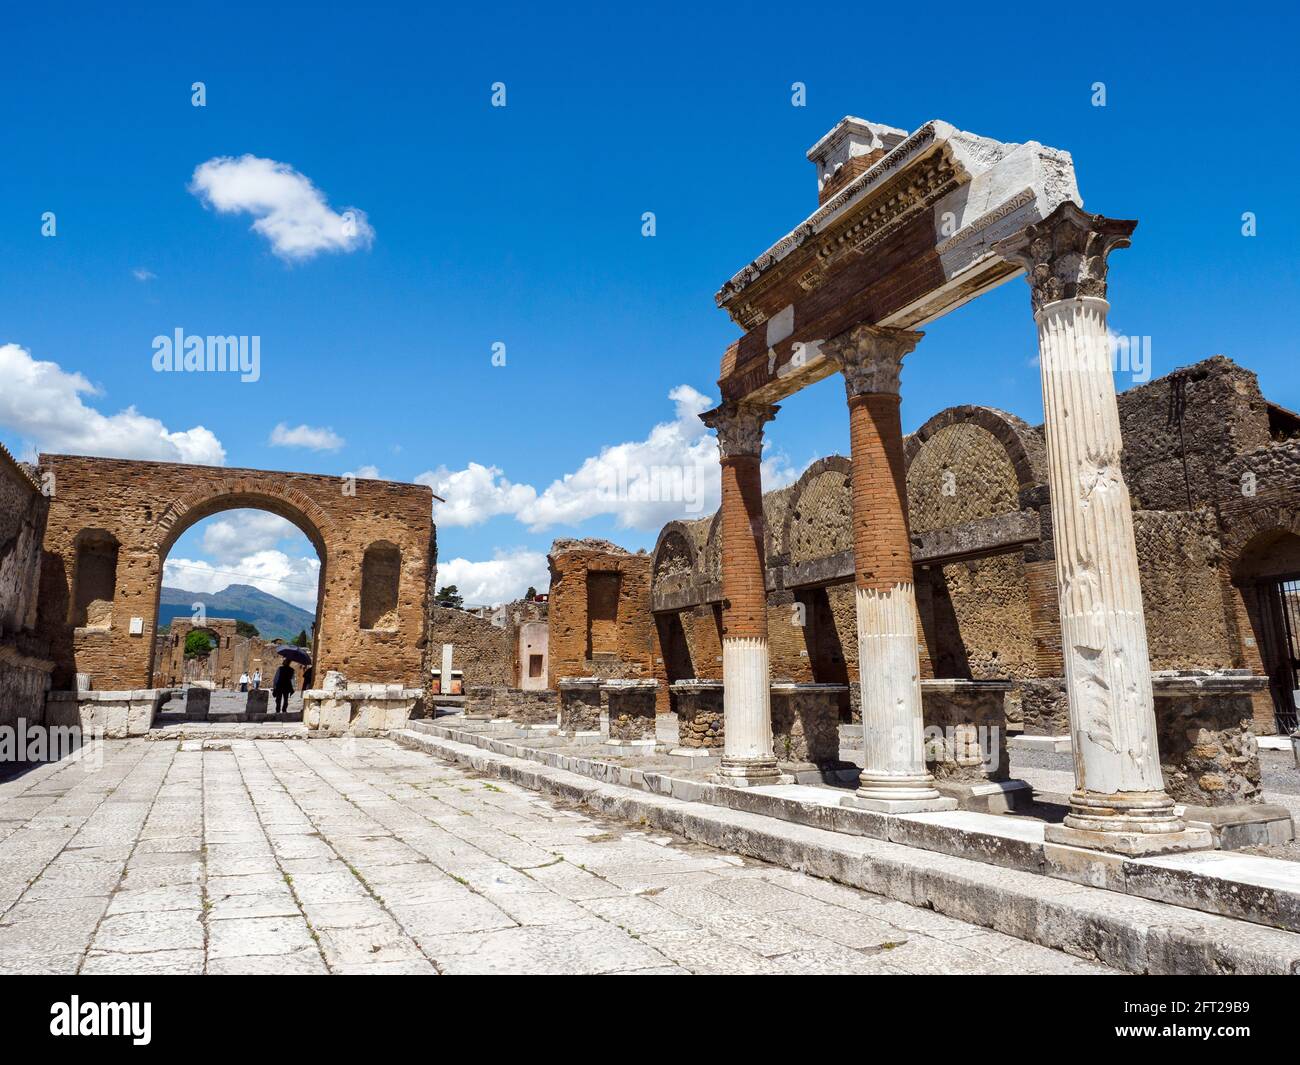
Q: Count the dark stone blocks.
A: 2